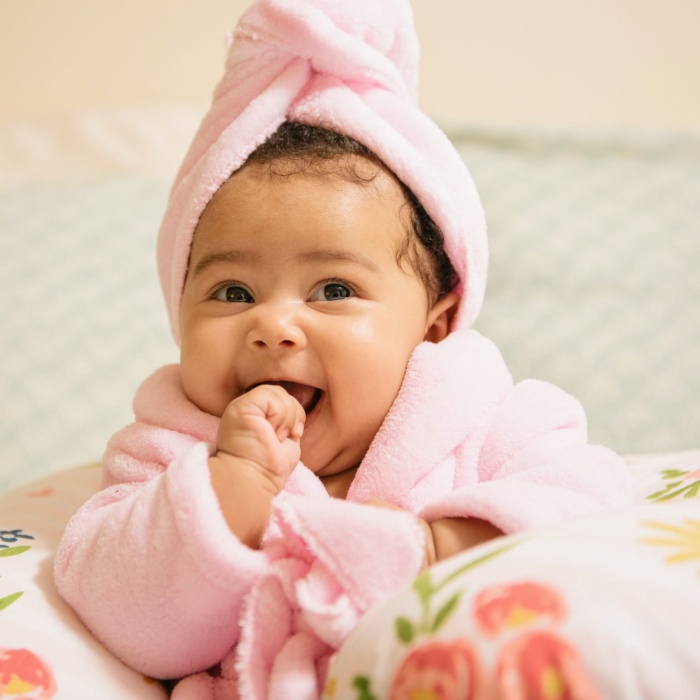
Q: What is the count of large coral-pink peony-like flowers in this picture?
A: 4